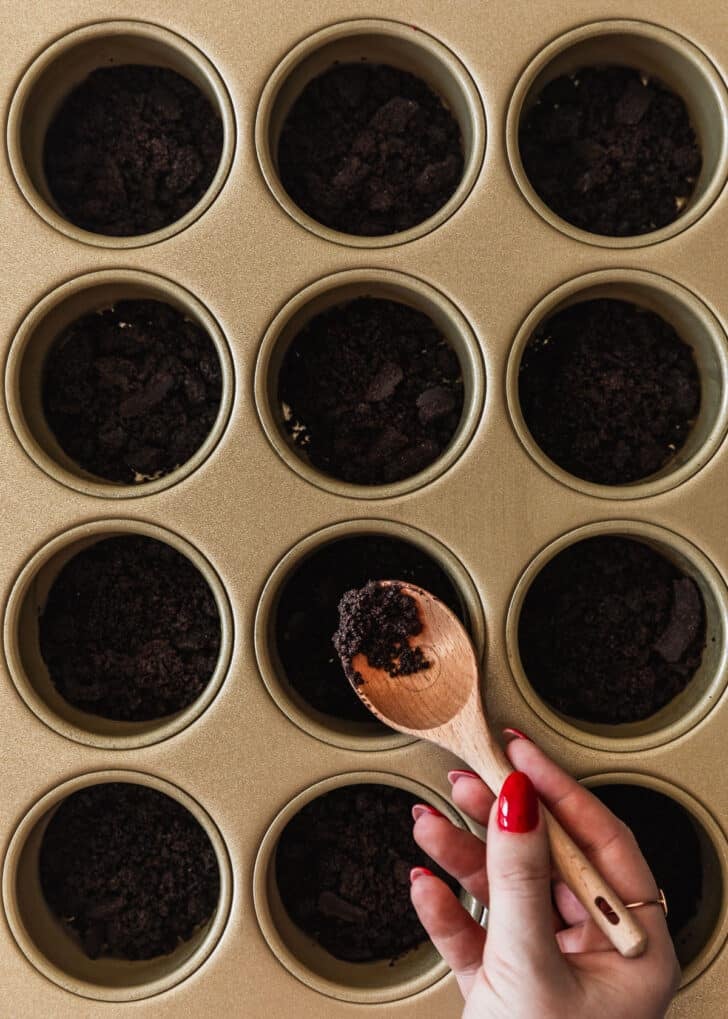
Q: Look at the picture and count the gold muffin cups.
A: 12